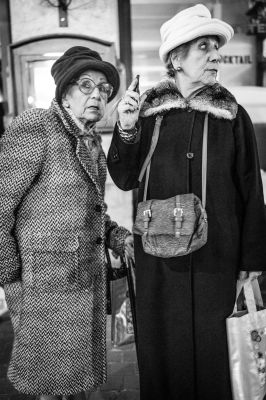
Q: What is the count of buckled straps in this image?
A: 2